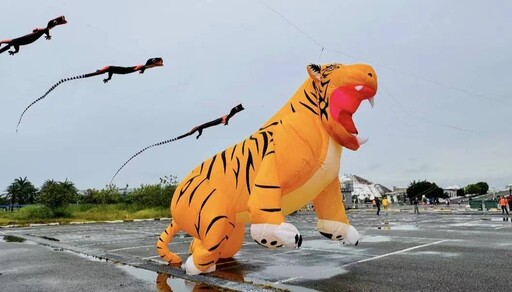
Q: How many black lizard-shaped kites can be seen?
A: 3